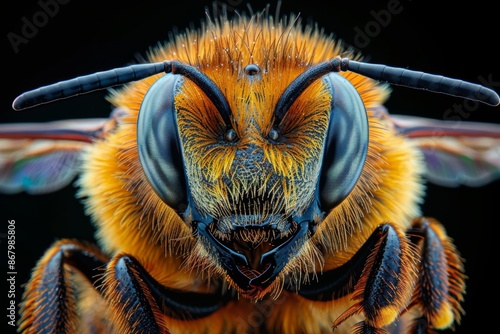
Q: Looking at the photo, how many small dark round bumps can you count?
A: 3